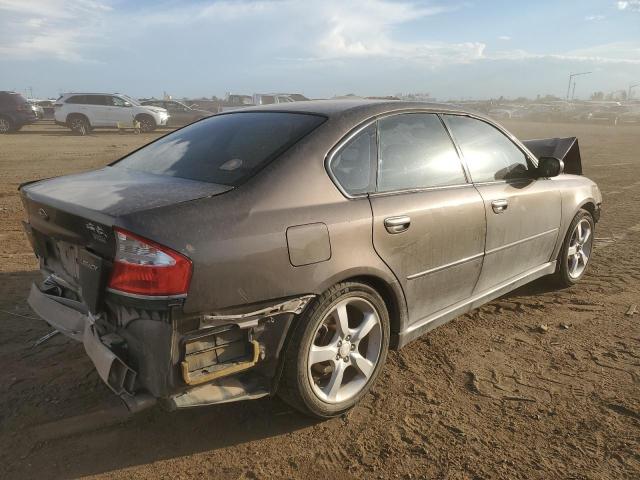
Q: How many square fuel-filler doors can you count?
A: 1